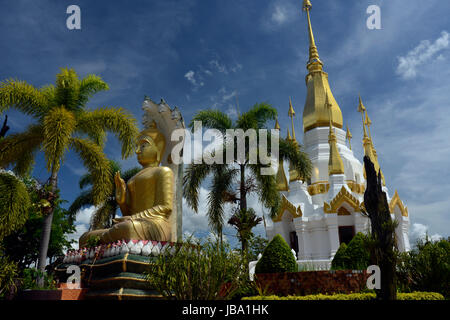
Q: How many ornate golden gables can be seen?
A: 3